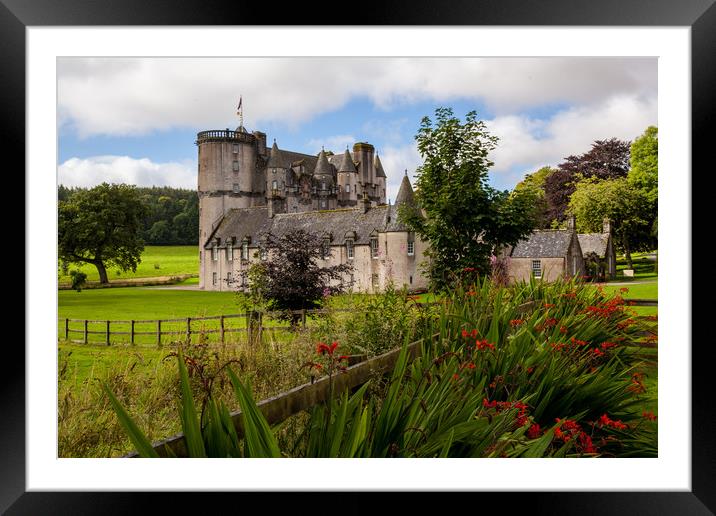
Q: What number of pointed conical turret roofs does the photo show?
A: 5